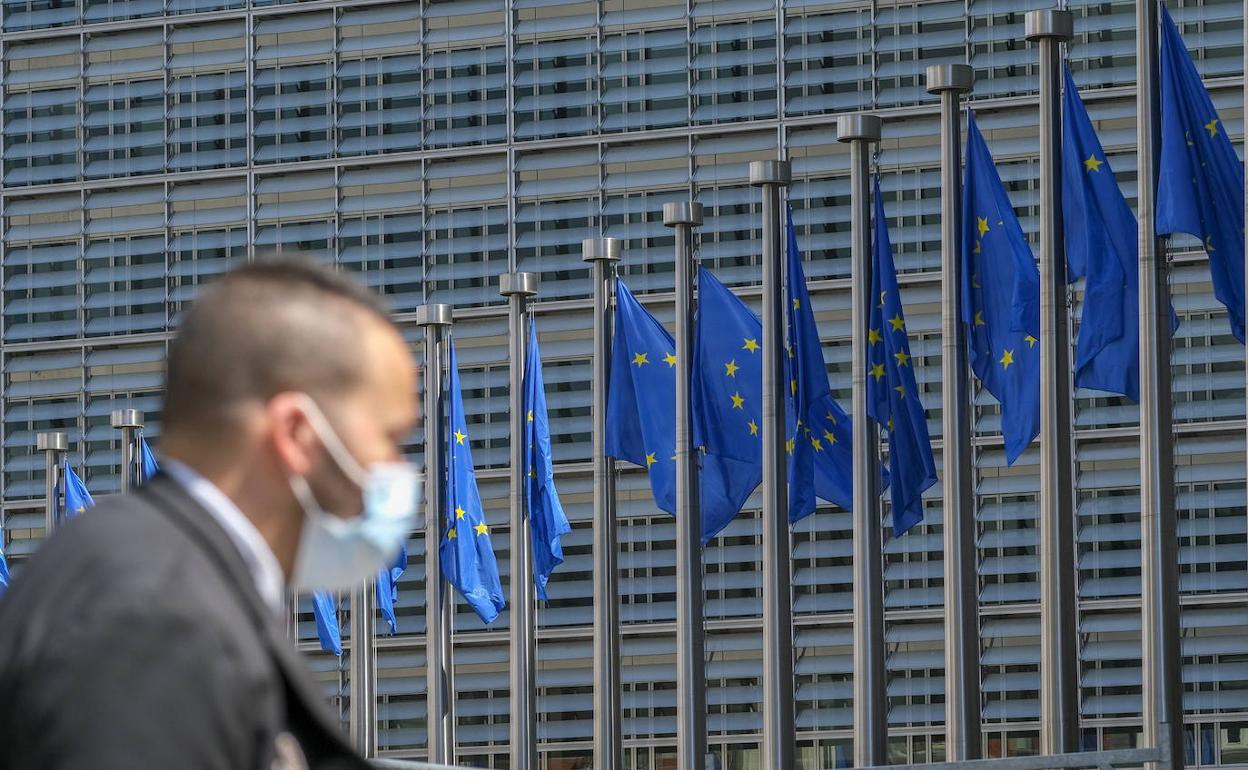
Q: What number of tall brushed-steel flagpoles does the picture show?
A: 12